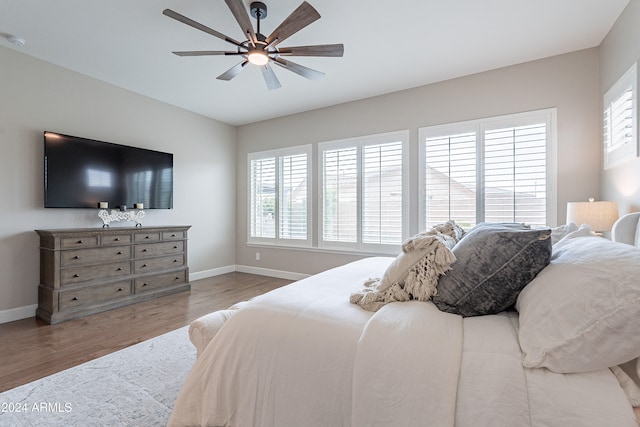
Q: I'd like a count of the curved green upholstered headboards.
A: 0